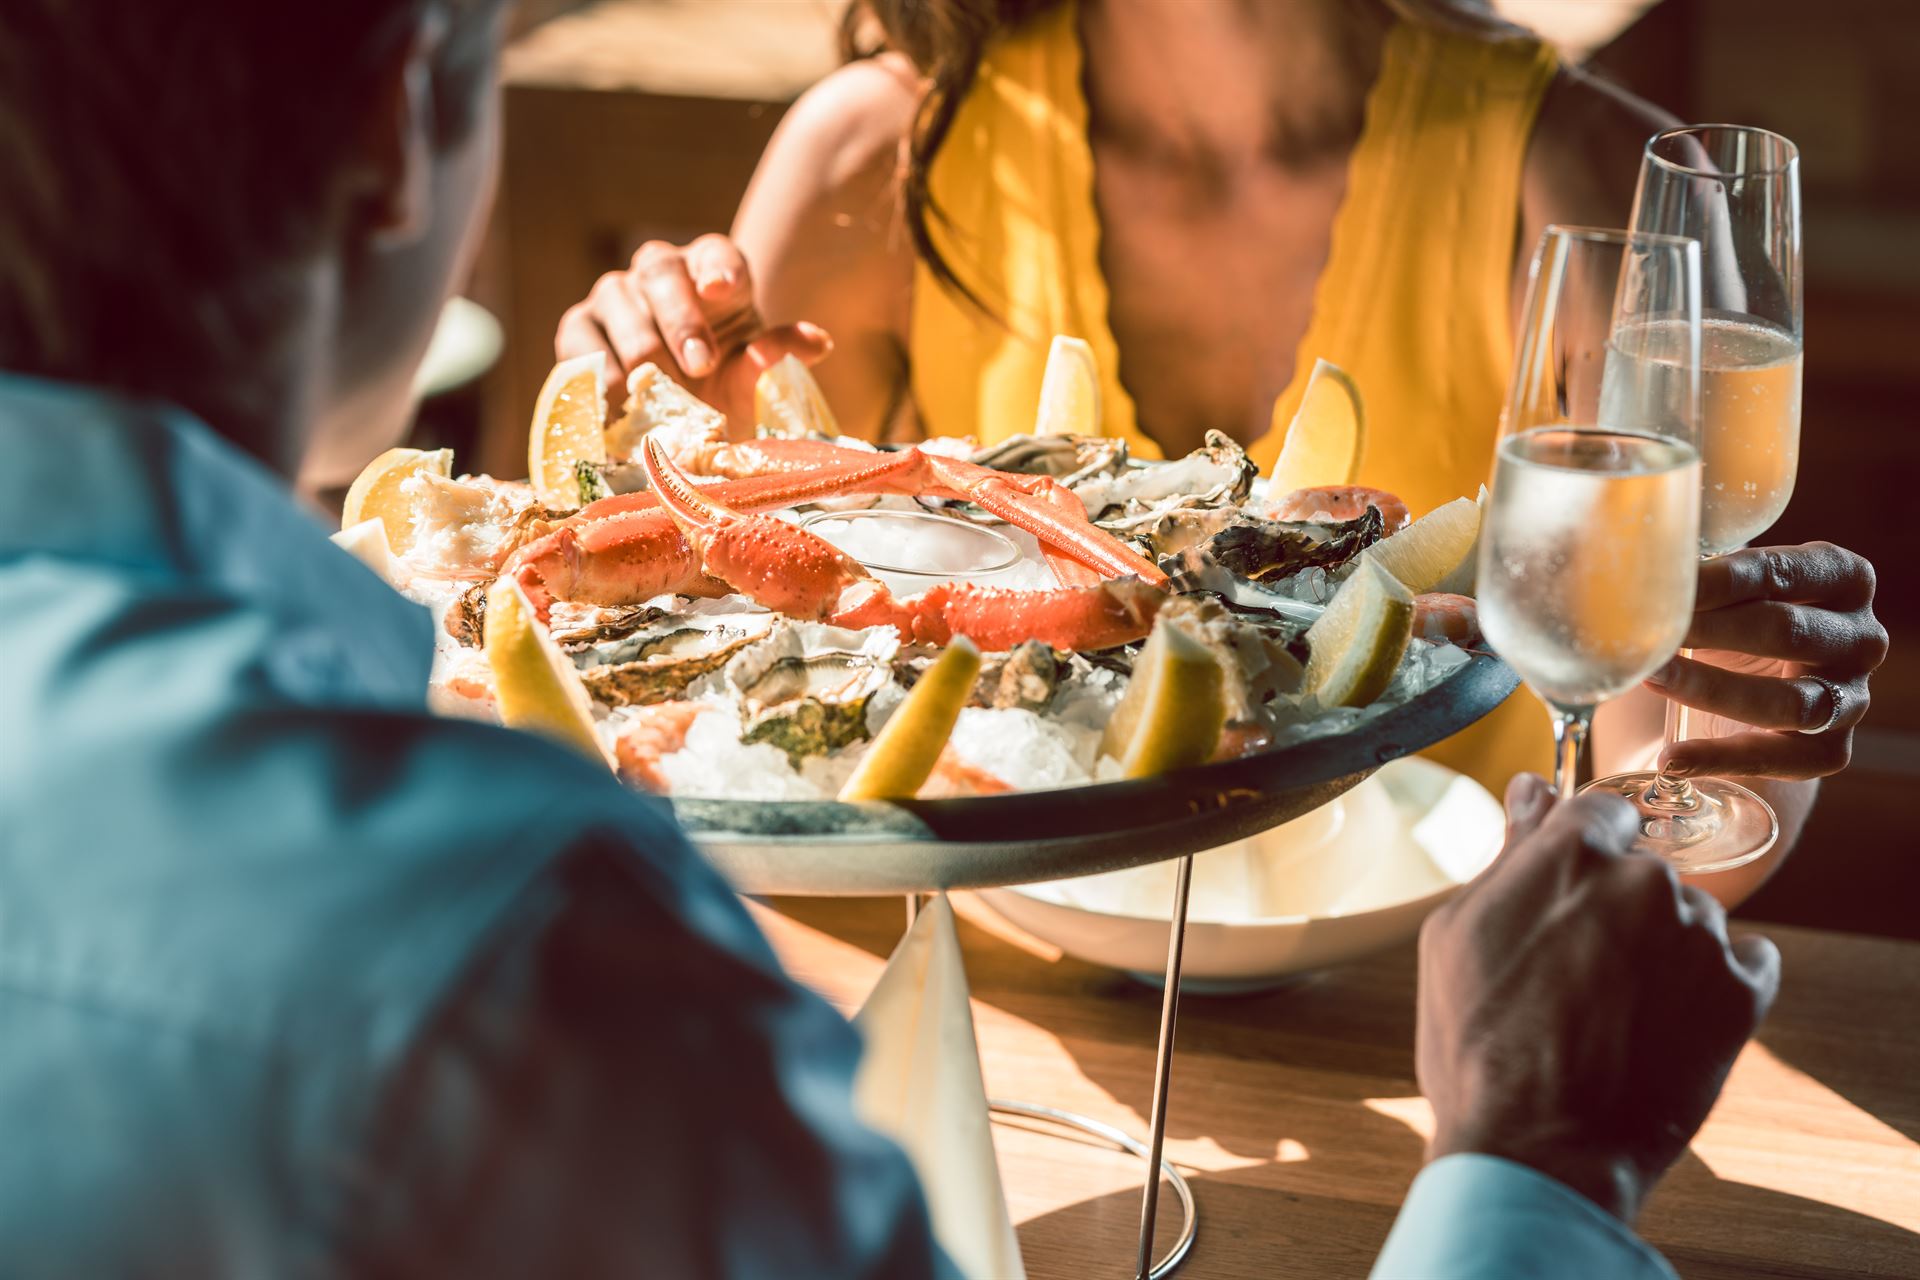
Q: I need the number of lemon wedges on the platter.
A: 11